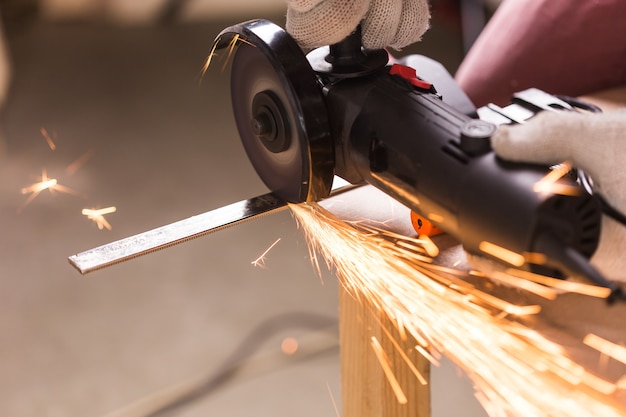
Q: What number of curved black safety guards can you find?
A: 1